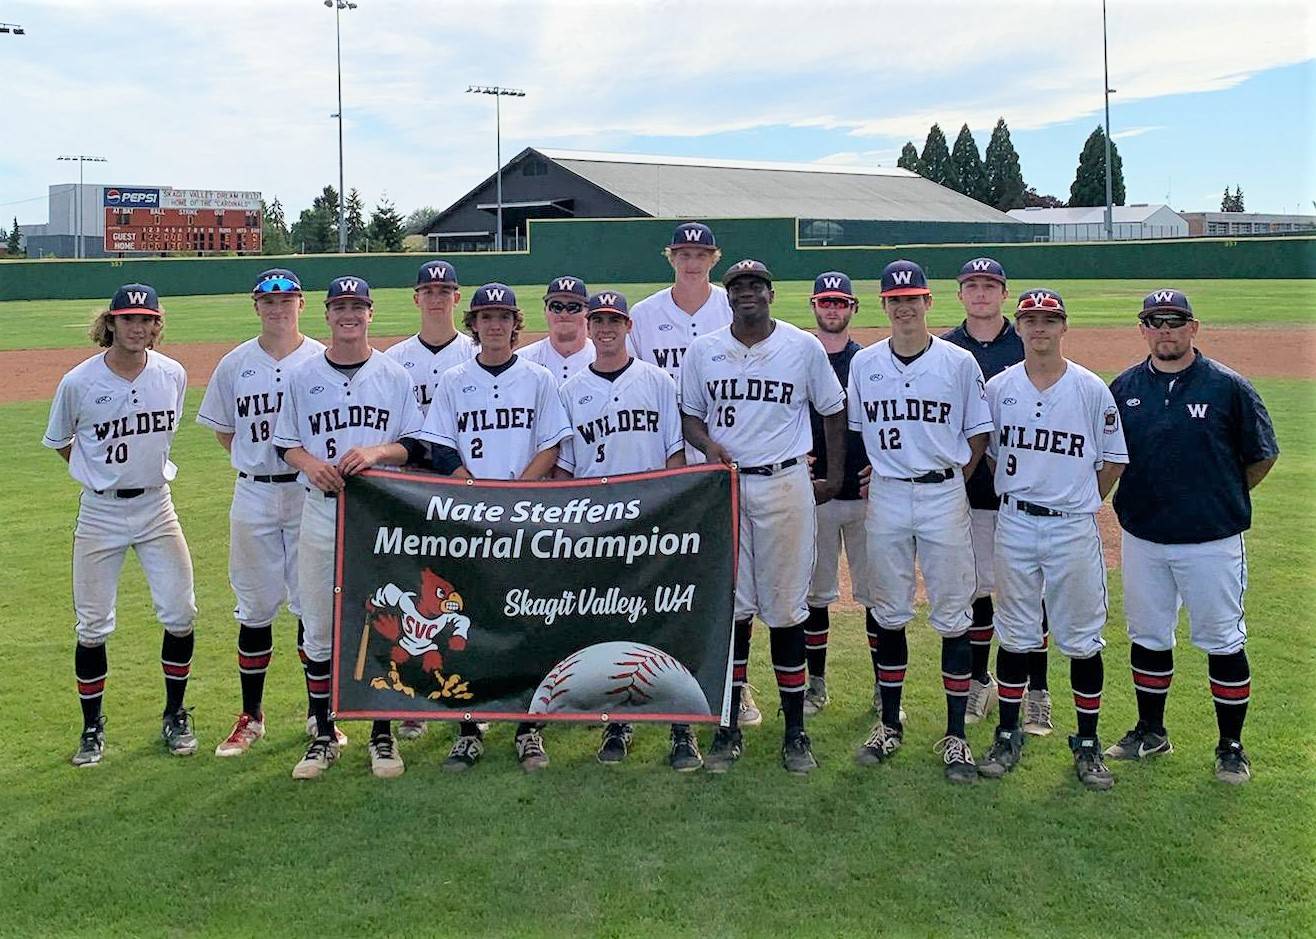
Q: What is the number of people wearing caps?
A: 14